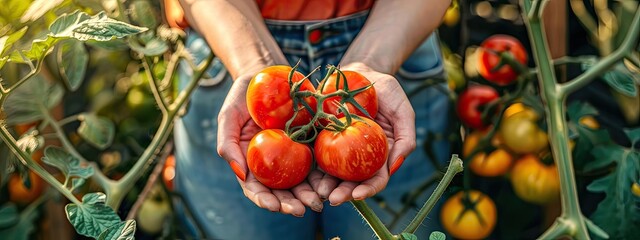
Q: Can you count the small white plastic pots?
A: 0